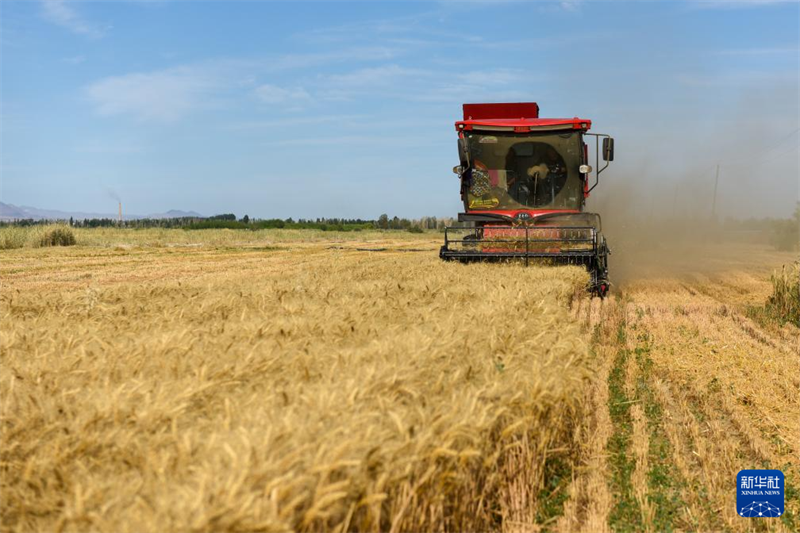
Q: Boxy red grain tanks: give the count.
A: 1